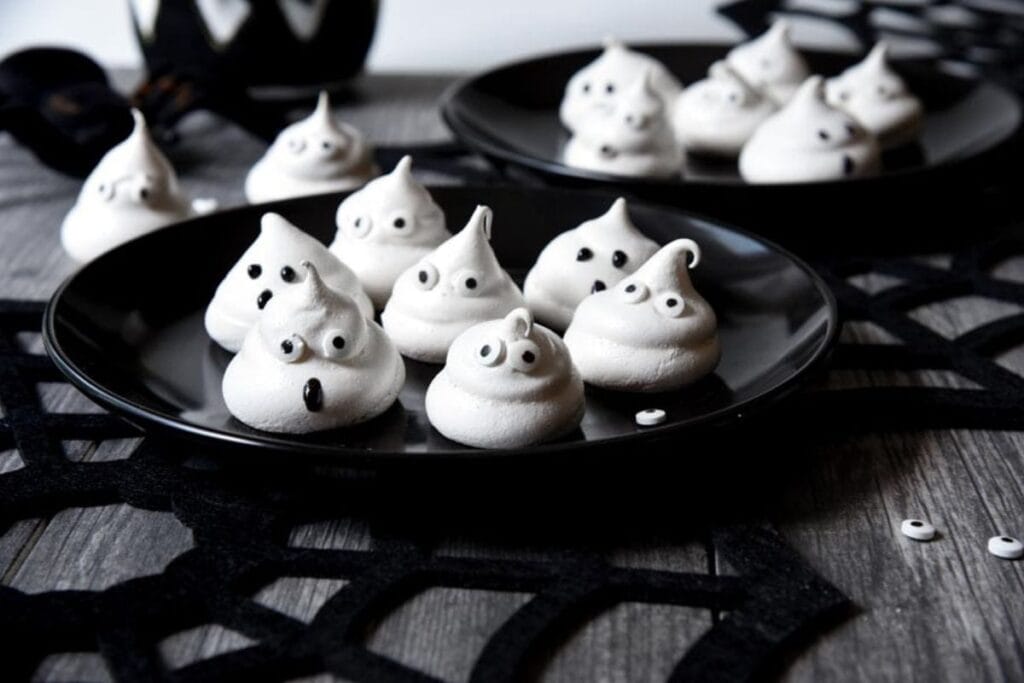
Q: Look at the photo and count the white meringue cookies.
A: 15